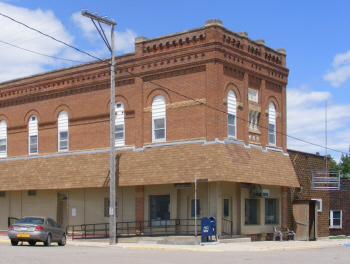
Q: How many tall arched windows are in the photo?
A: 7